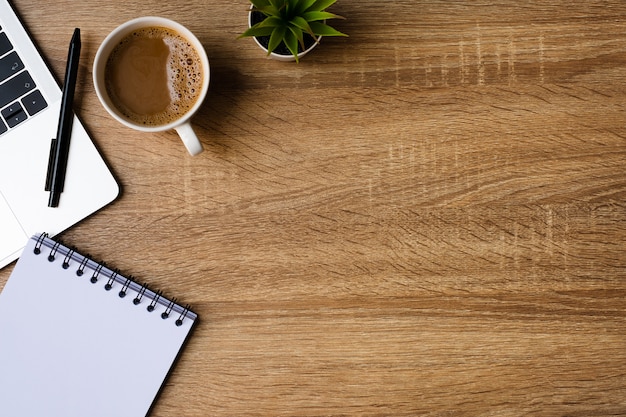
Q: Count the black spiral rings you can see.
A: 11